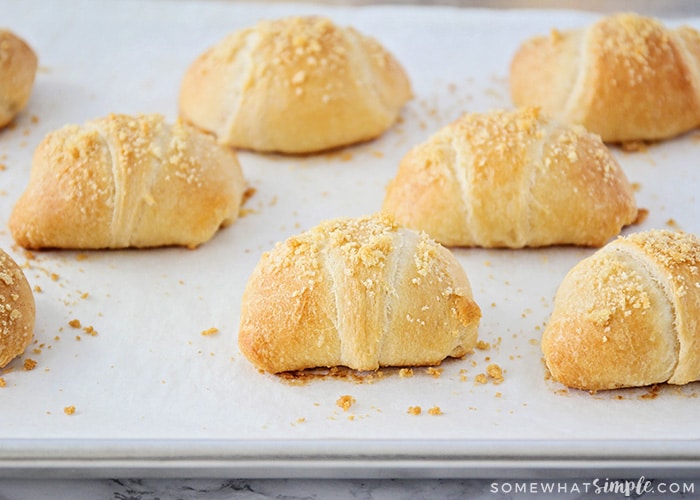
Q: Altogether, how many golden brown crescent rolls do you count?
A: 8